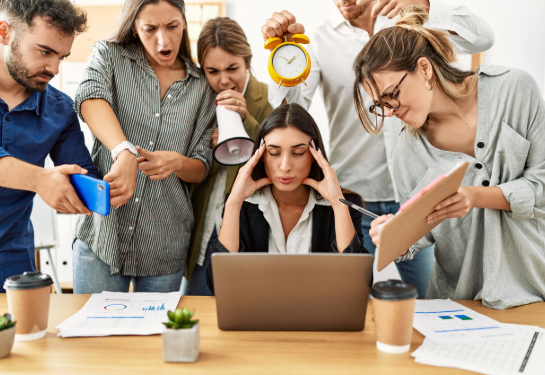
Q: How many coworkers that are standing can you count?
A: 5